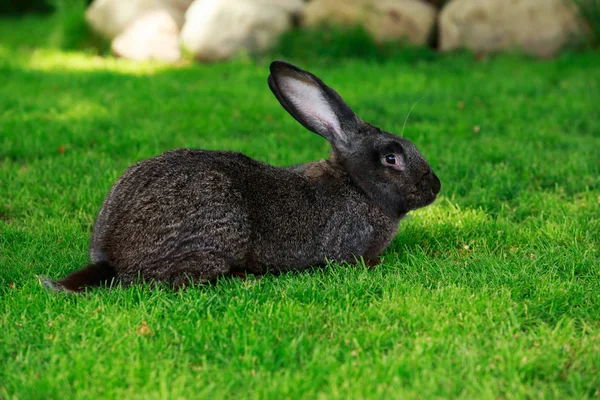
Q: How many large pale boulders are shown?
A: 5